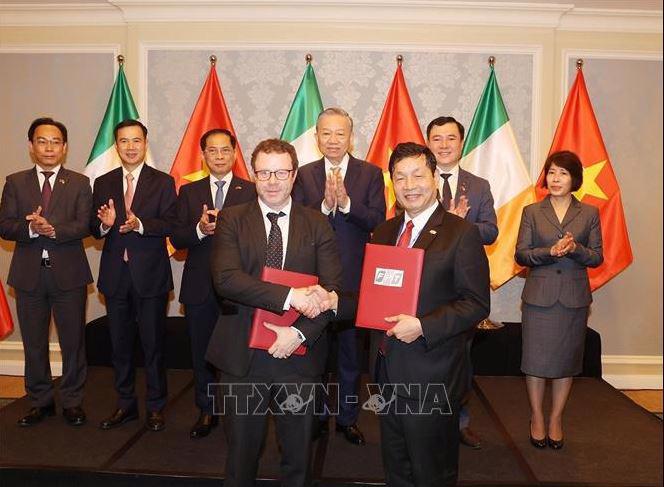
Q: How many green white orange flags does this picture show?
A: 3